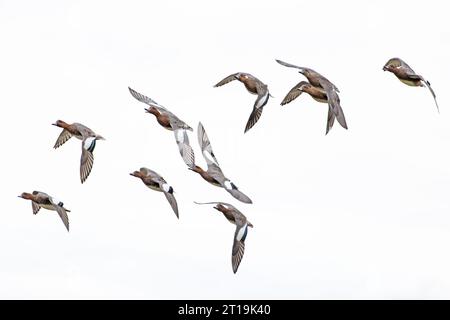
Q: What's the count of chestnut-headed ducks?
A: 10